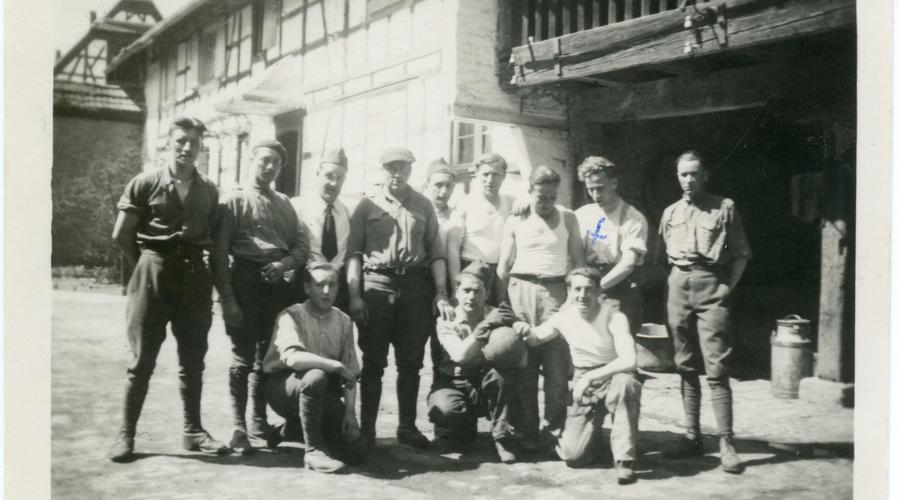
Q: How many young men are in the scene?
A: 12